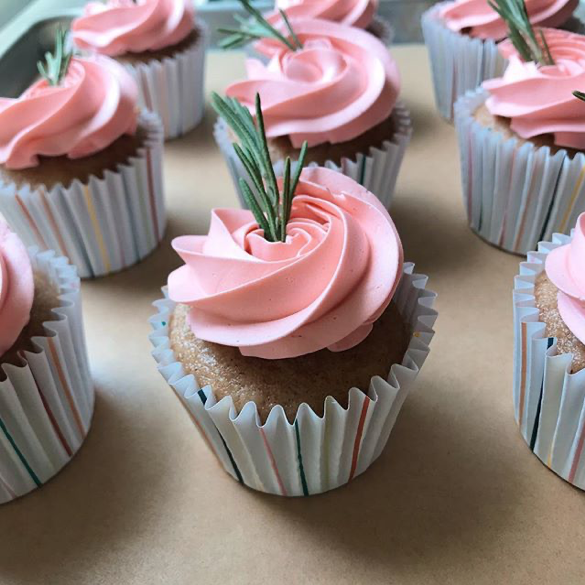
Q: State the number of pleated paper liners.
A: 9